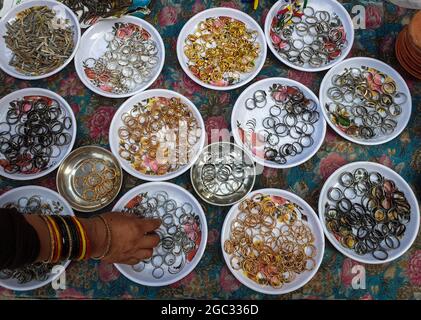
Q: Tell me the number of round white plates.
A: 12